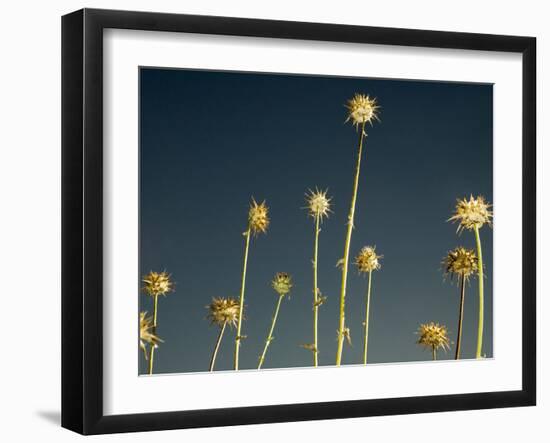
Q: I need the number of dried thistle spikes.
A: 11